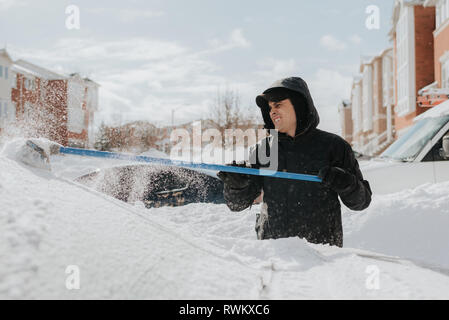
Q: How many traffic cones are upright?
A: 0